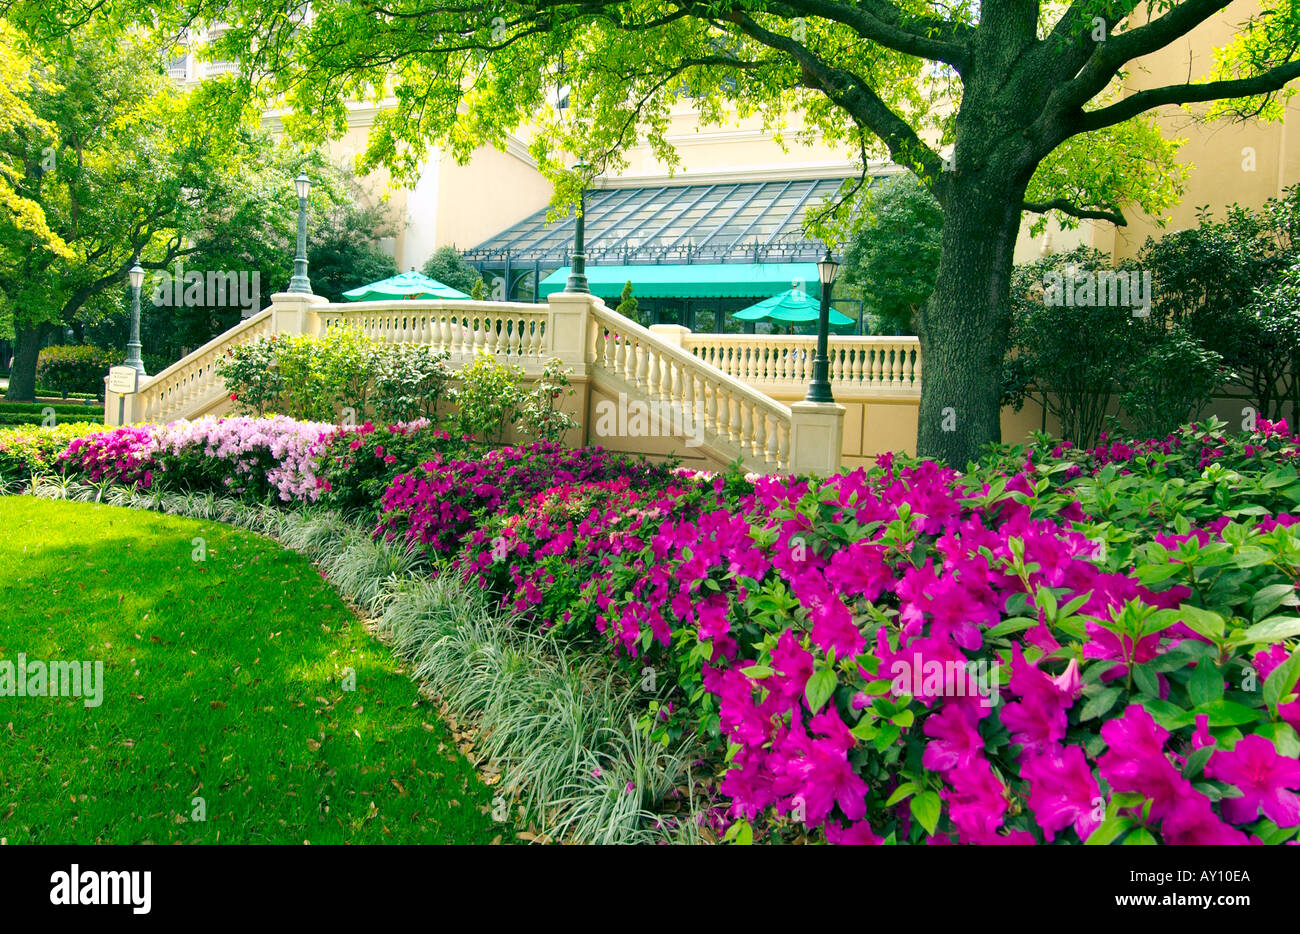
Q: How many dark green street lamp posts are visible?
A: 4